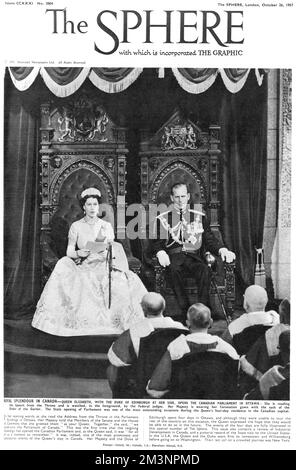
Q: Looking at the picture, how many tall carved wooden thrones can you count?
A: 2